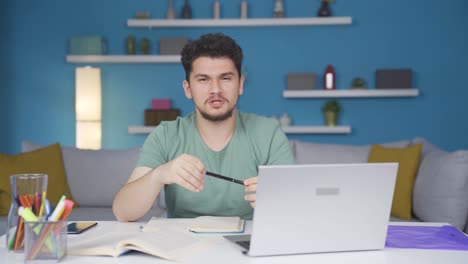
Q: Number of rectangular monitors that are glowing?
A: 0